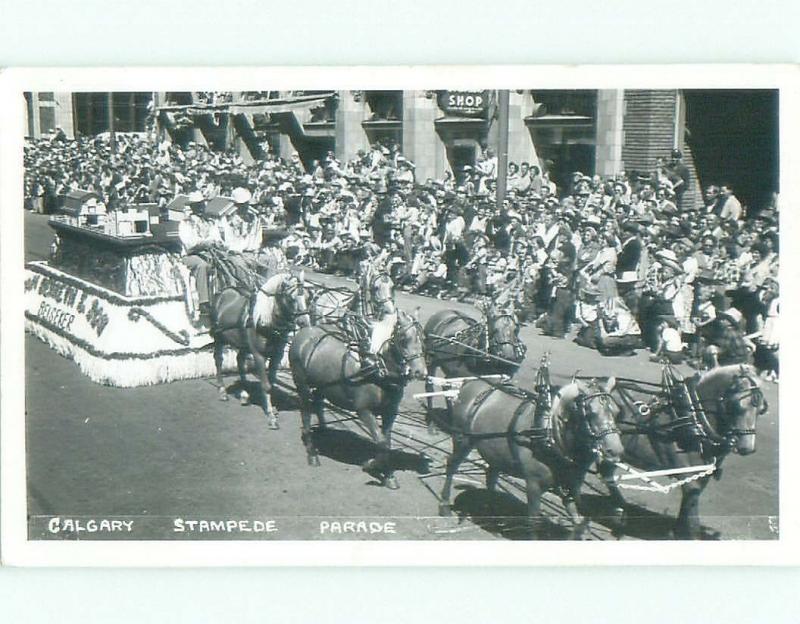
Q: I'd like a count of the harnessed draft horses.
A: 6